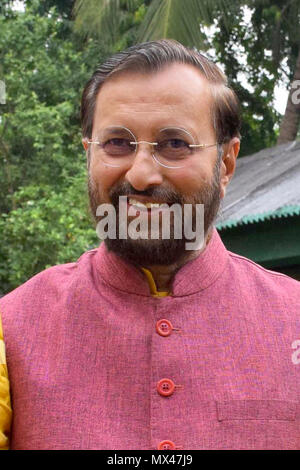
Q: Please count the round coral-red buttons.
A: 3